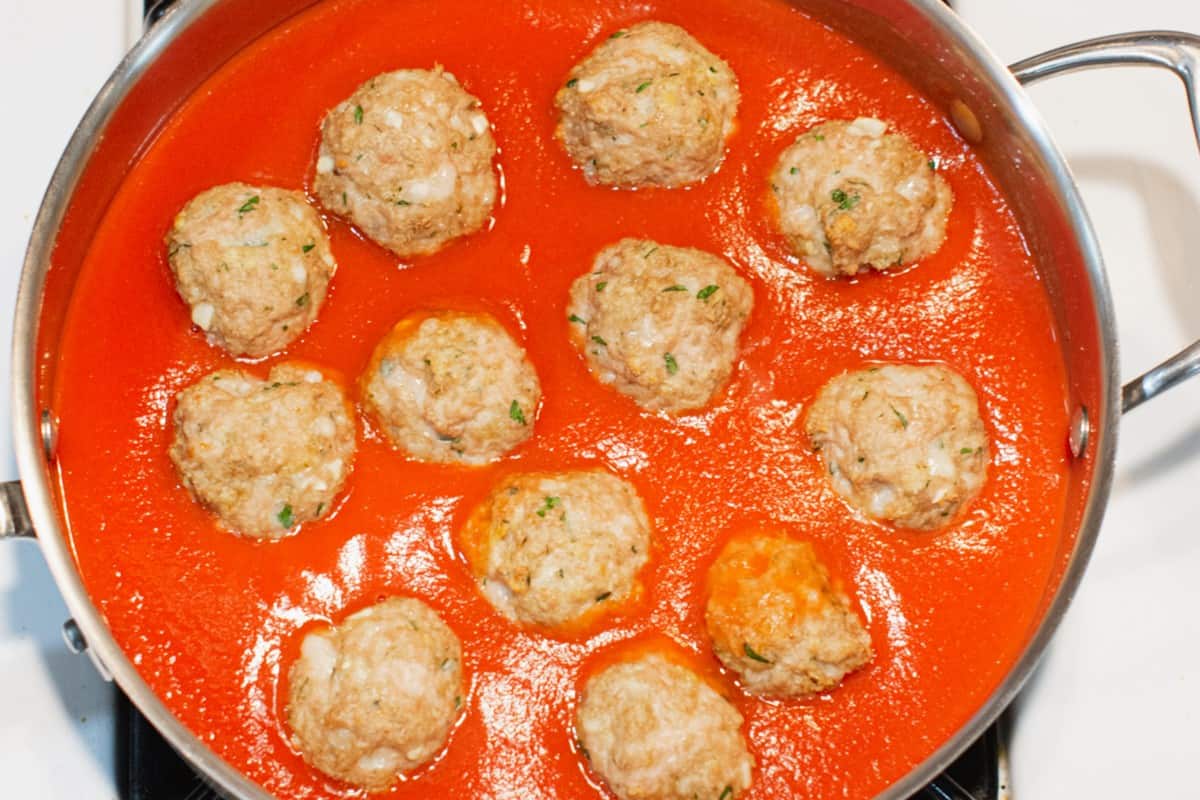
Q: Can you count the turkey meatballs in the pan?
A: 12